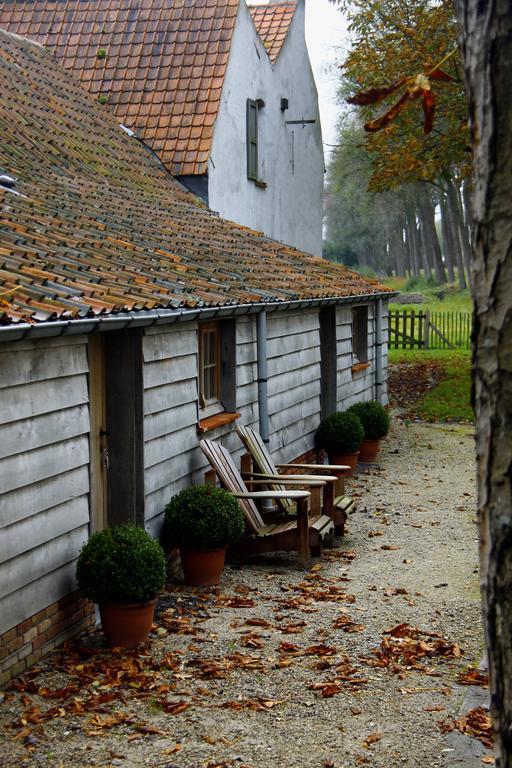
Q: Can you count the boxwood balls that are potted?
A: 4